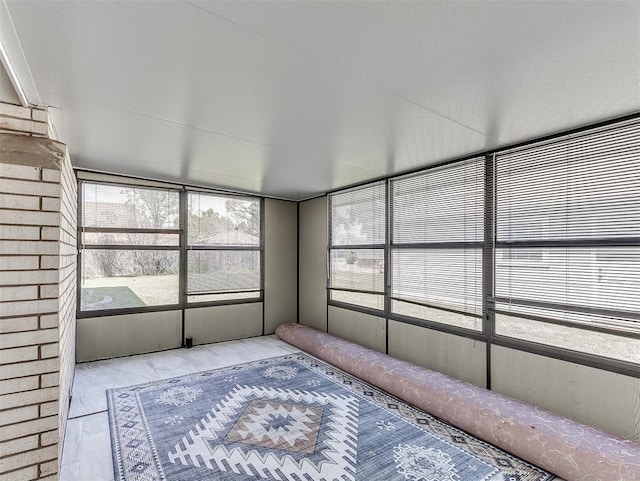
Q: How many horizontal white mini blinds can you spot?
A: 5